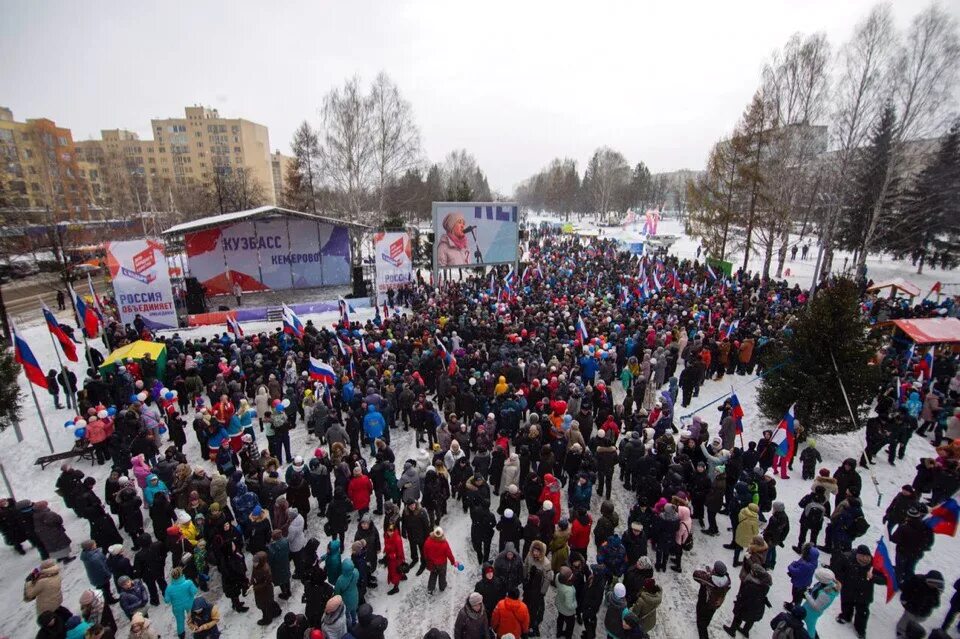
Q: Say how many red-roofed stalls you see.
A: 2